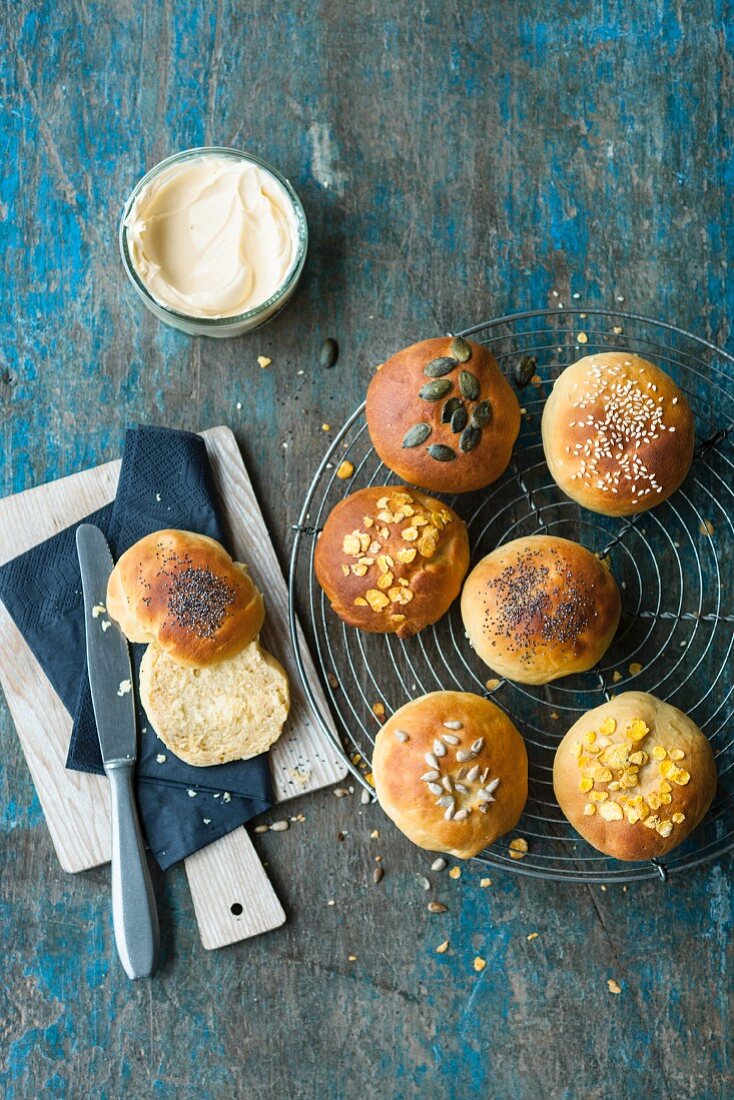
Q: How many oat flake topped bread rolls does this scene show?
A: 2